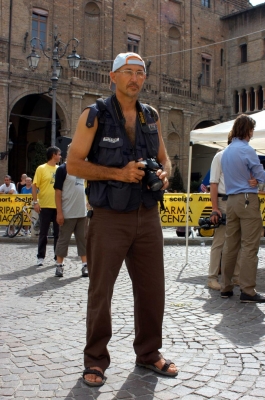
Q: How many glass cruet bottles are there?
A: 0